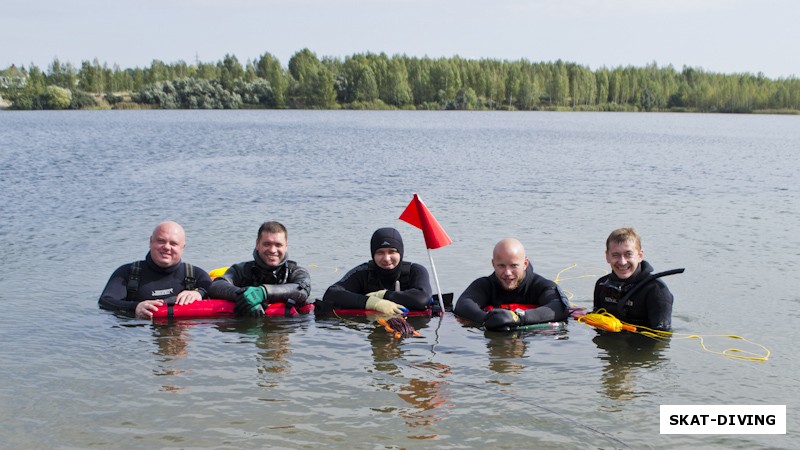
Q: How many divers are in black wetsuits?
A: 5